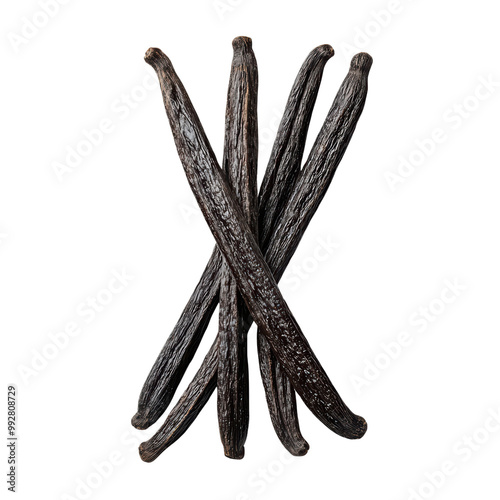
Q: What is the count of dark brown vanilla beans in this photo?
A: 5